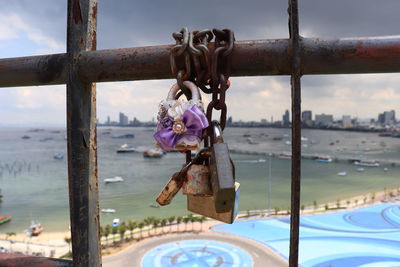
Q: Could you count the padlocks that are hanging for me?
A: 5